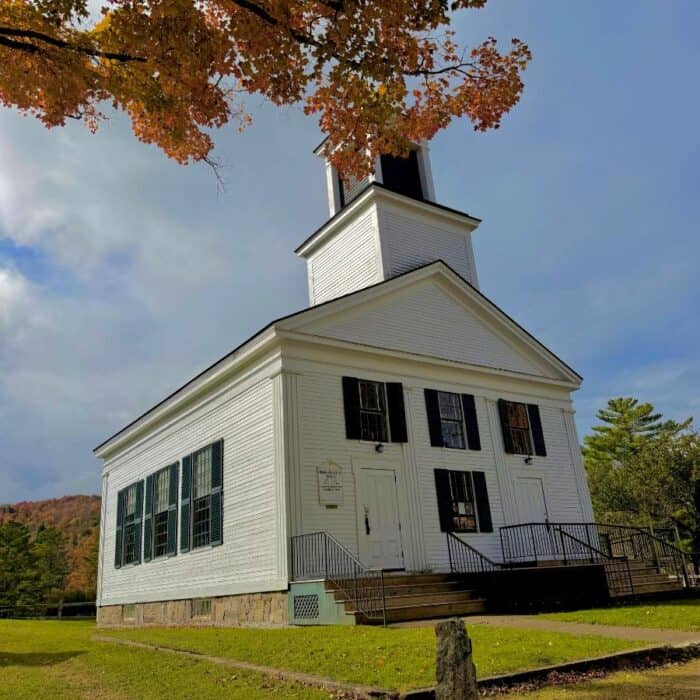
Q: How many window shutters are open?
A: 14